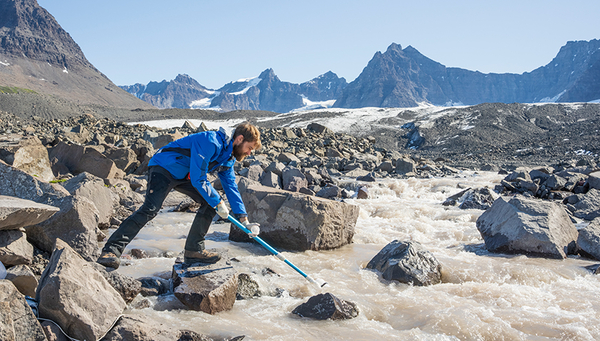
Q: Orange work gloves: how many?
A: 0